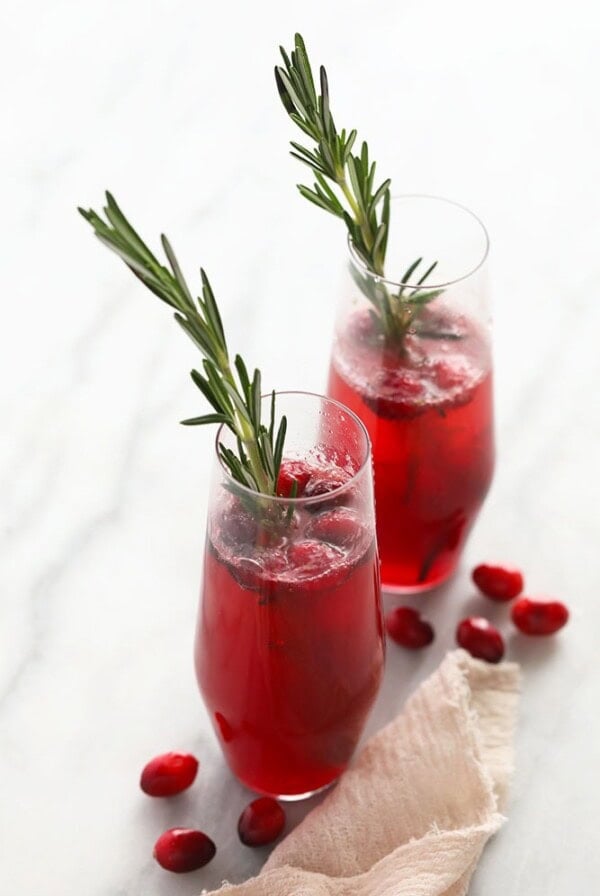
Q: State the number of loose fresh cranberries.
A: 7